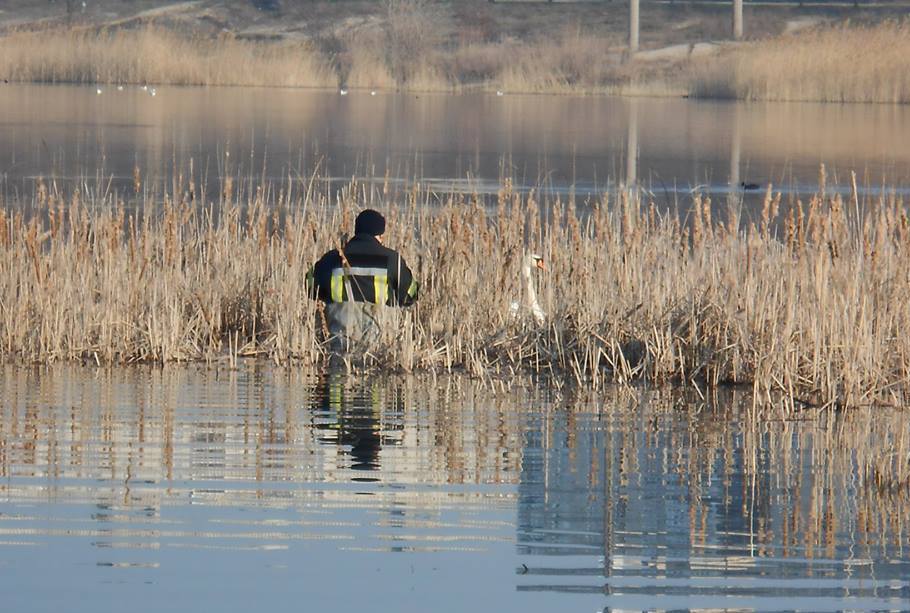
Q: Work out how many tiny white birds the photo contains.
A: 7